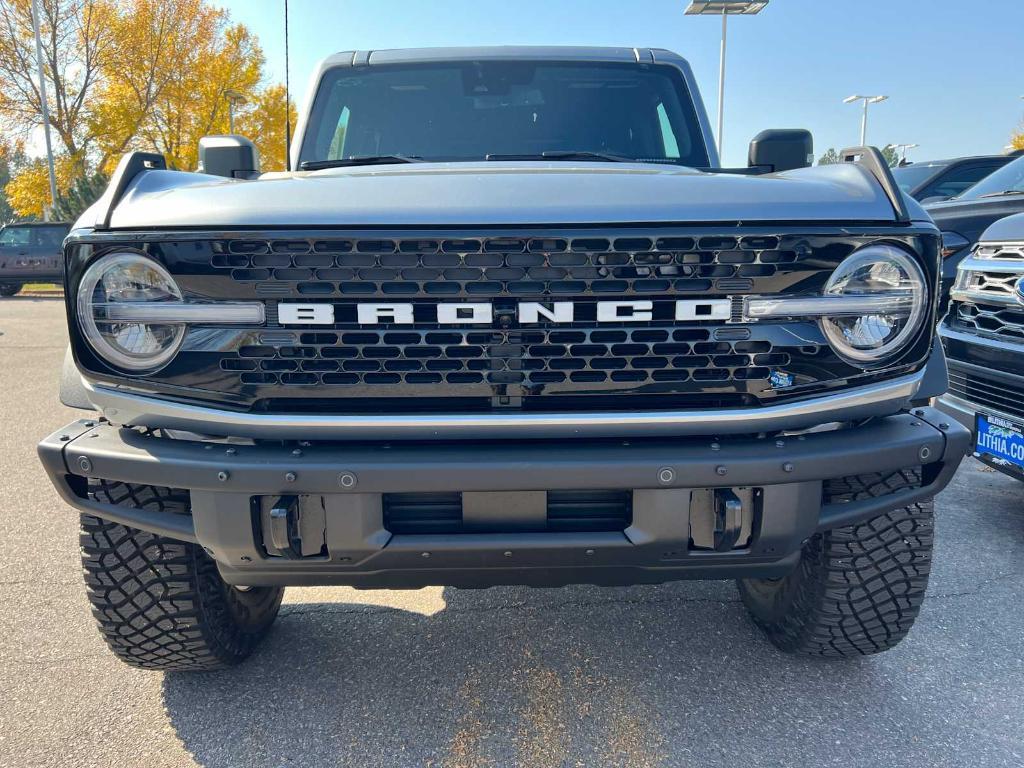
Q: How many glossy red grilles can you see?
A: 0